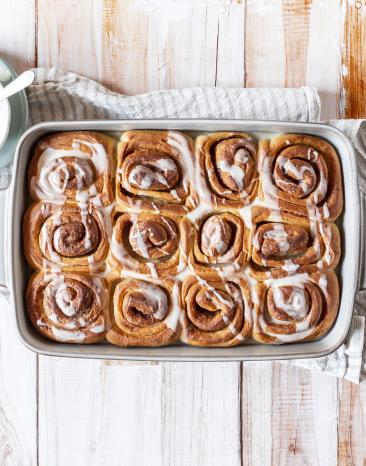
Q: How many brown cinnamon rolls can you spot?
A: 12